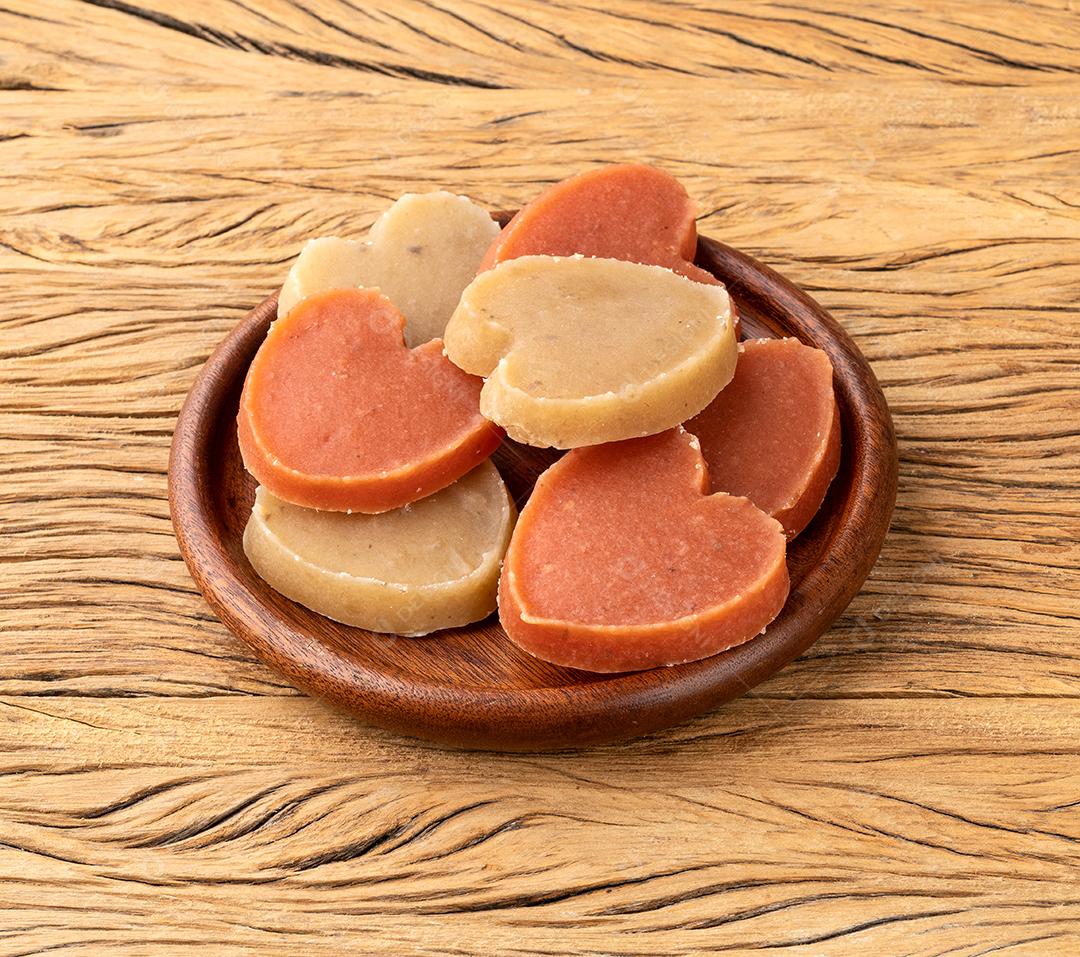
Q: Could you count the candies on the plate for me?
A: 7